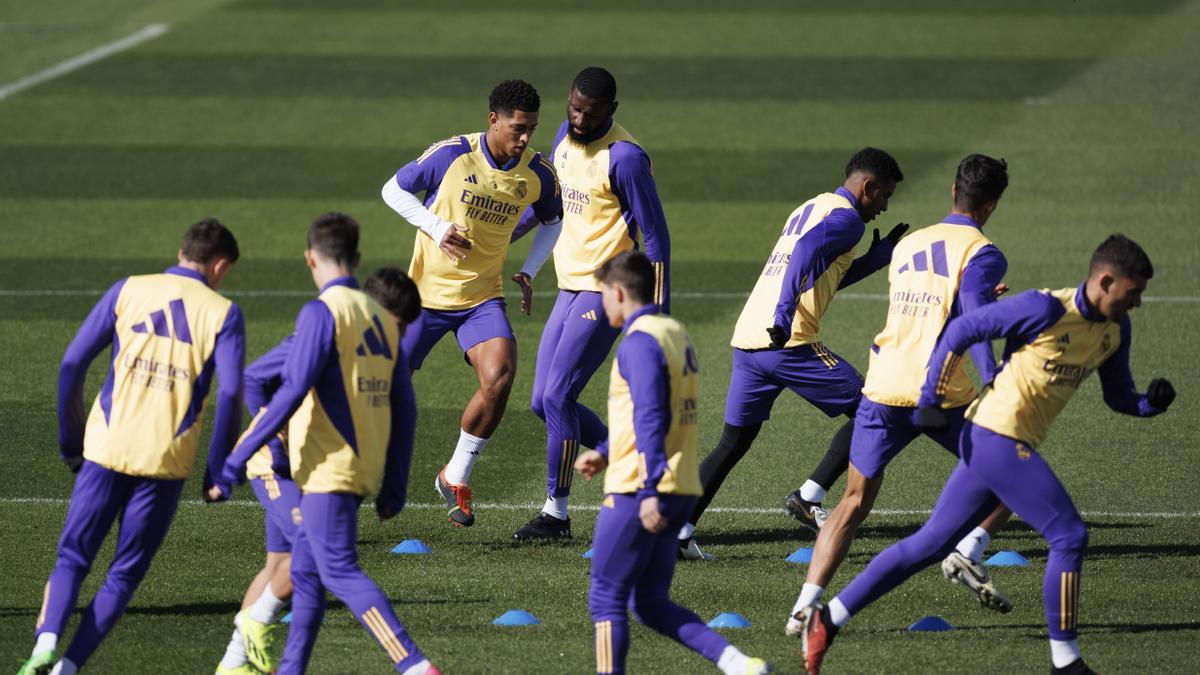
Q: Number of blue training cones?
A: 8